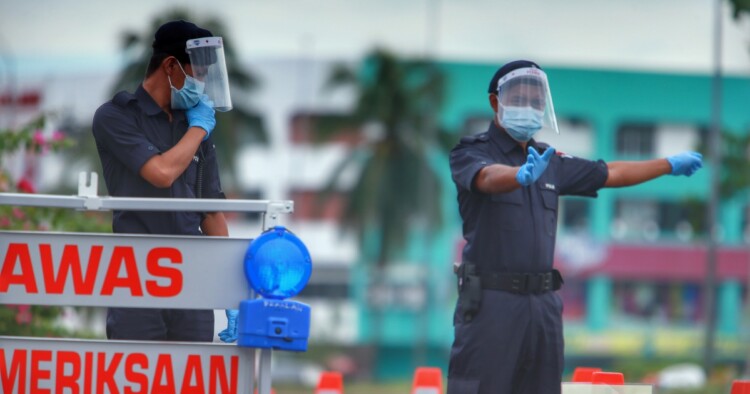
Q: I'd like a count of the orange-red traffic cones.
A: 5